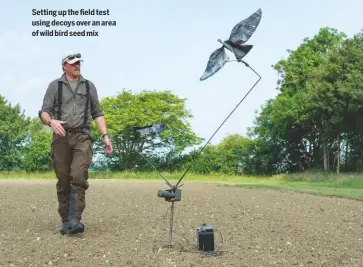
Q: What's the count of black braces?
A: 2